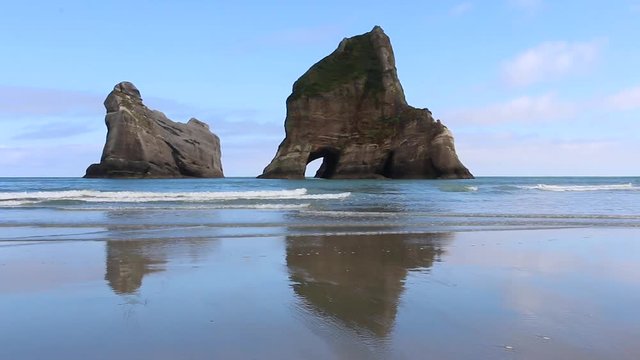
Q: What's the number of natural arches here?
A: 1